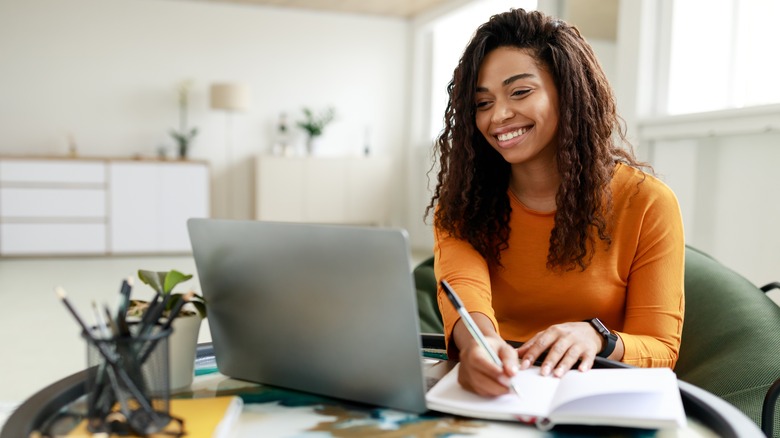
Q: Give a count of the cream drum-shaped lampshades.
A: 1